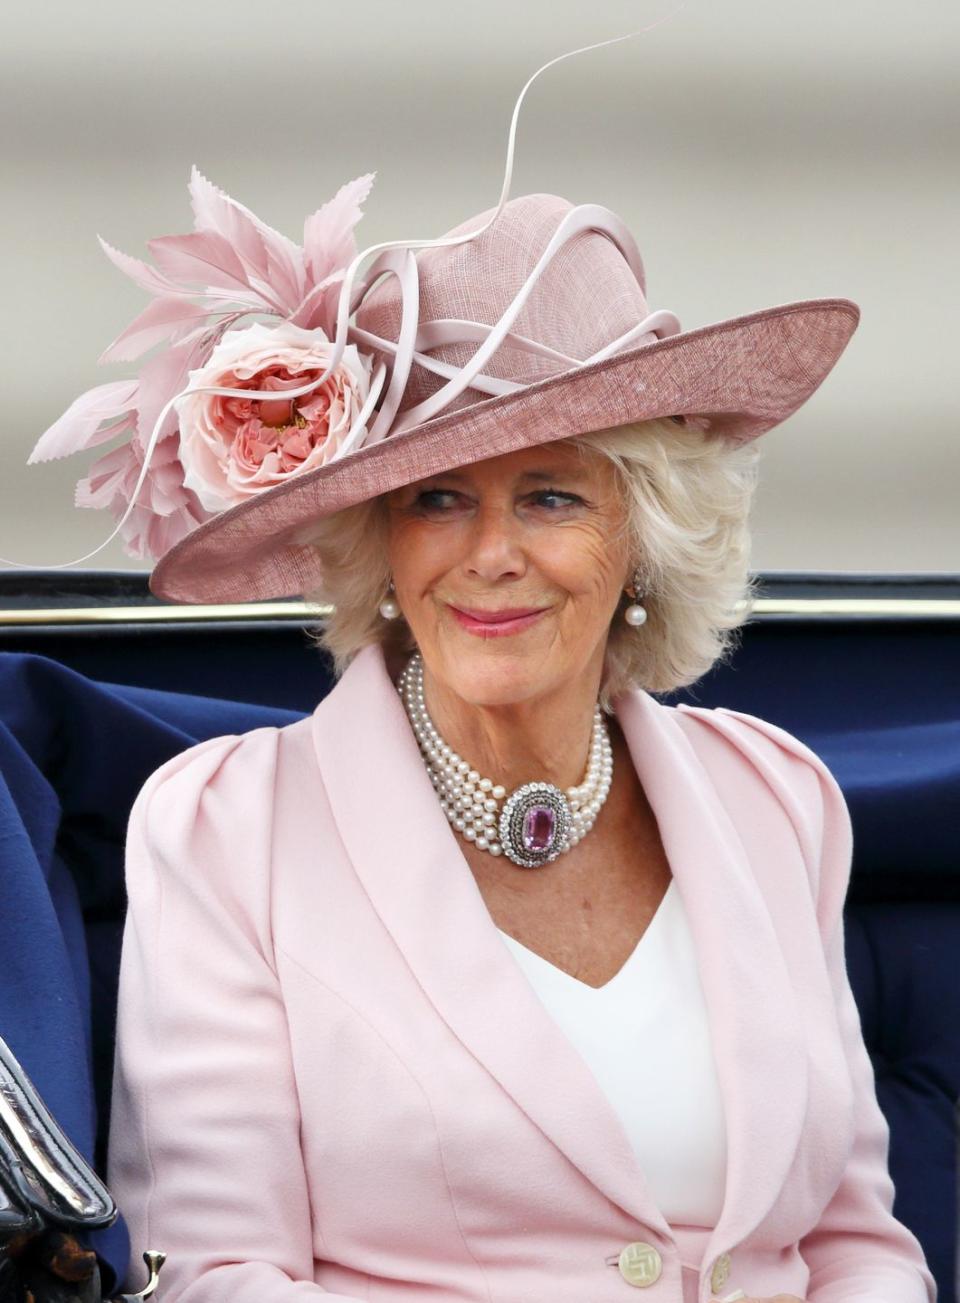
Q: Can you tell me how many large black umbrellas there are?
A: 0